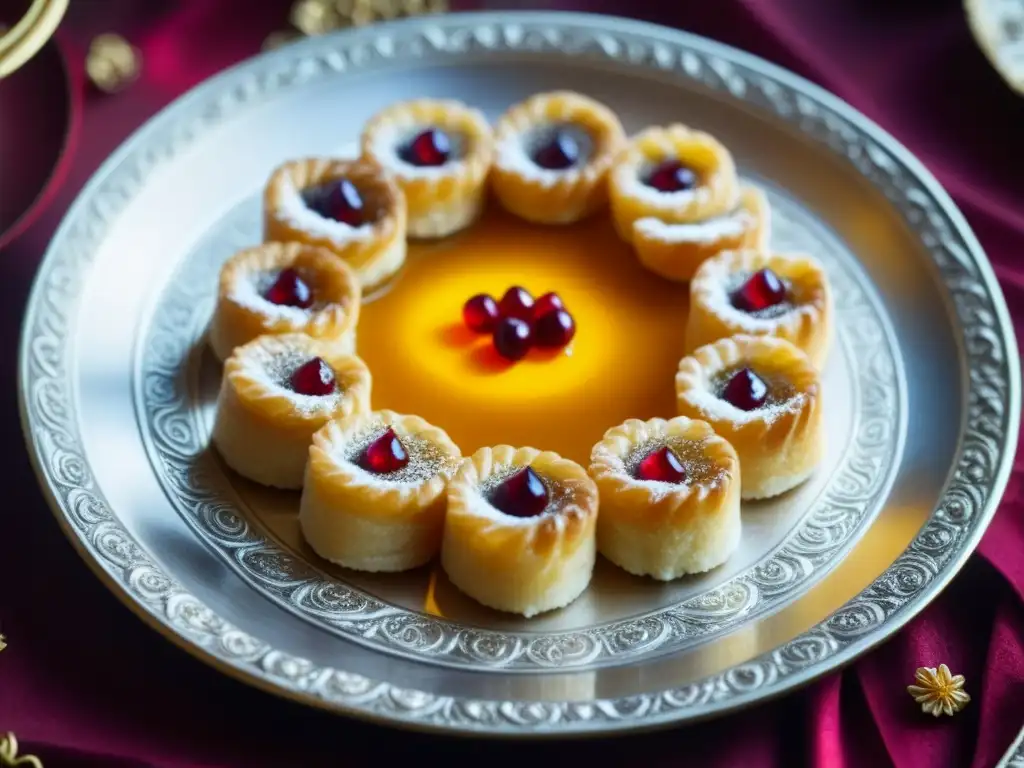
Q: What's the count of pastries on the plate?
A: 12